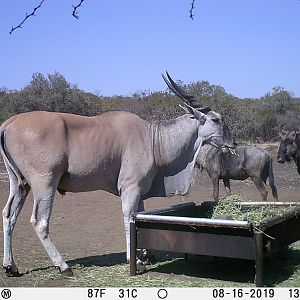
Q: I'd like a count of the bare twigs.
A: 3